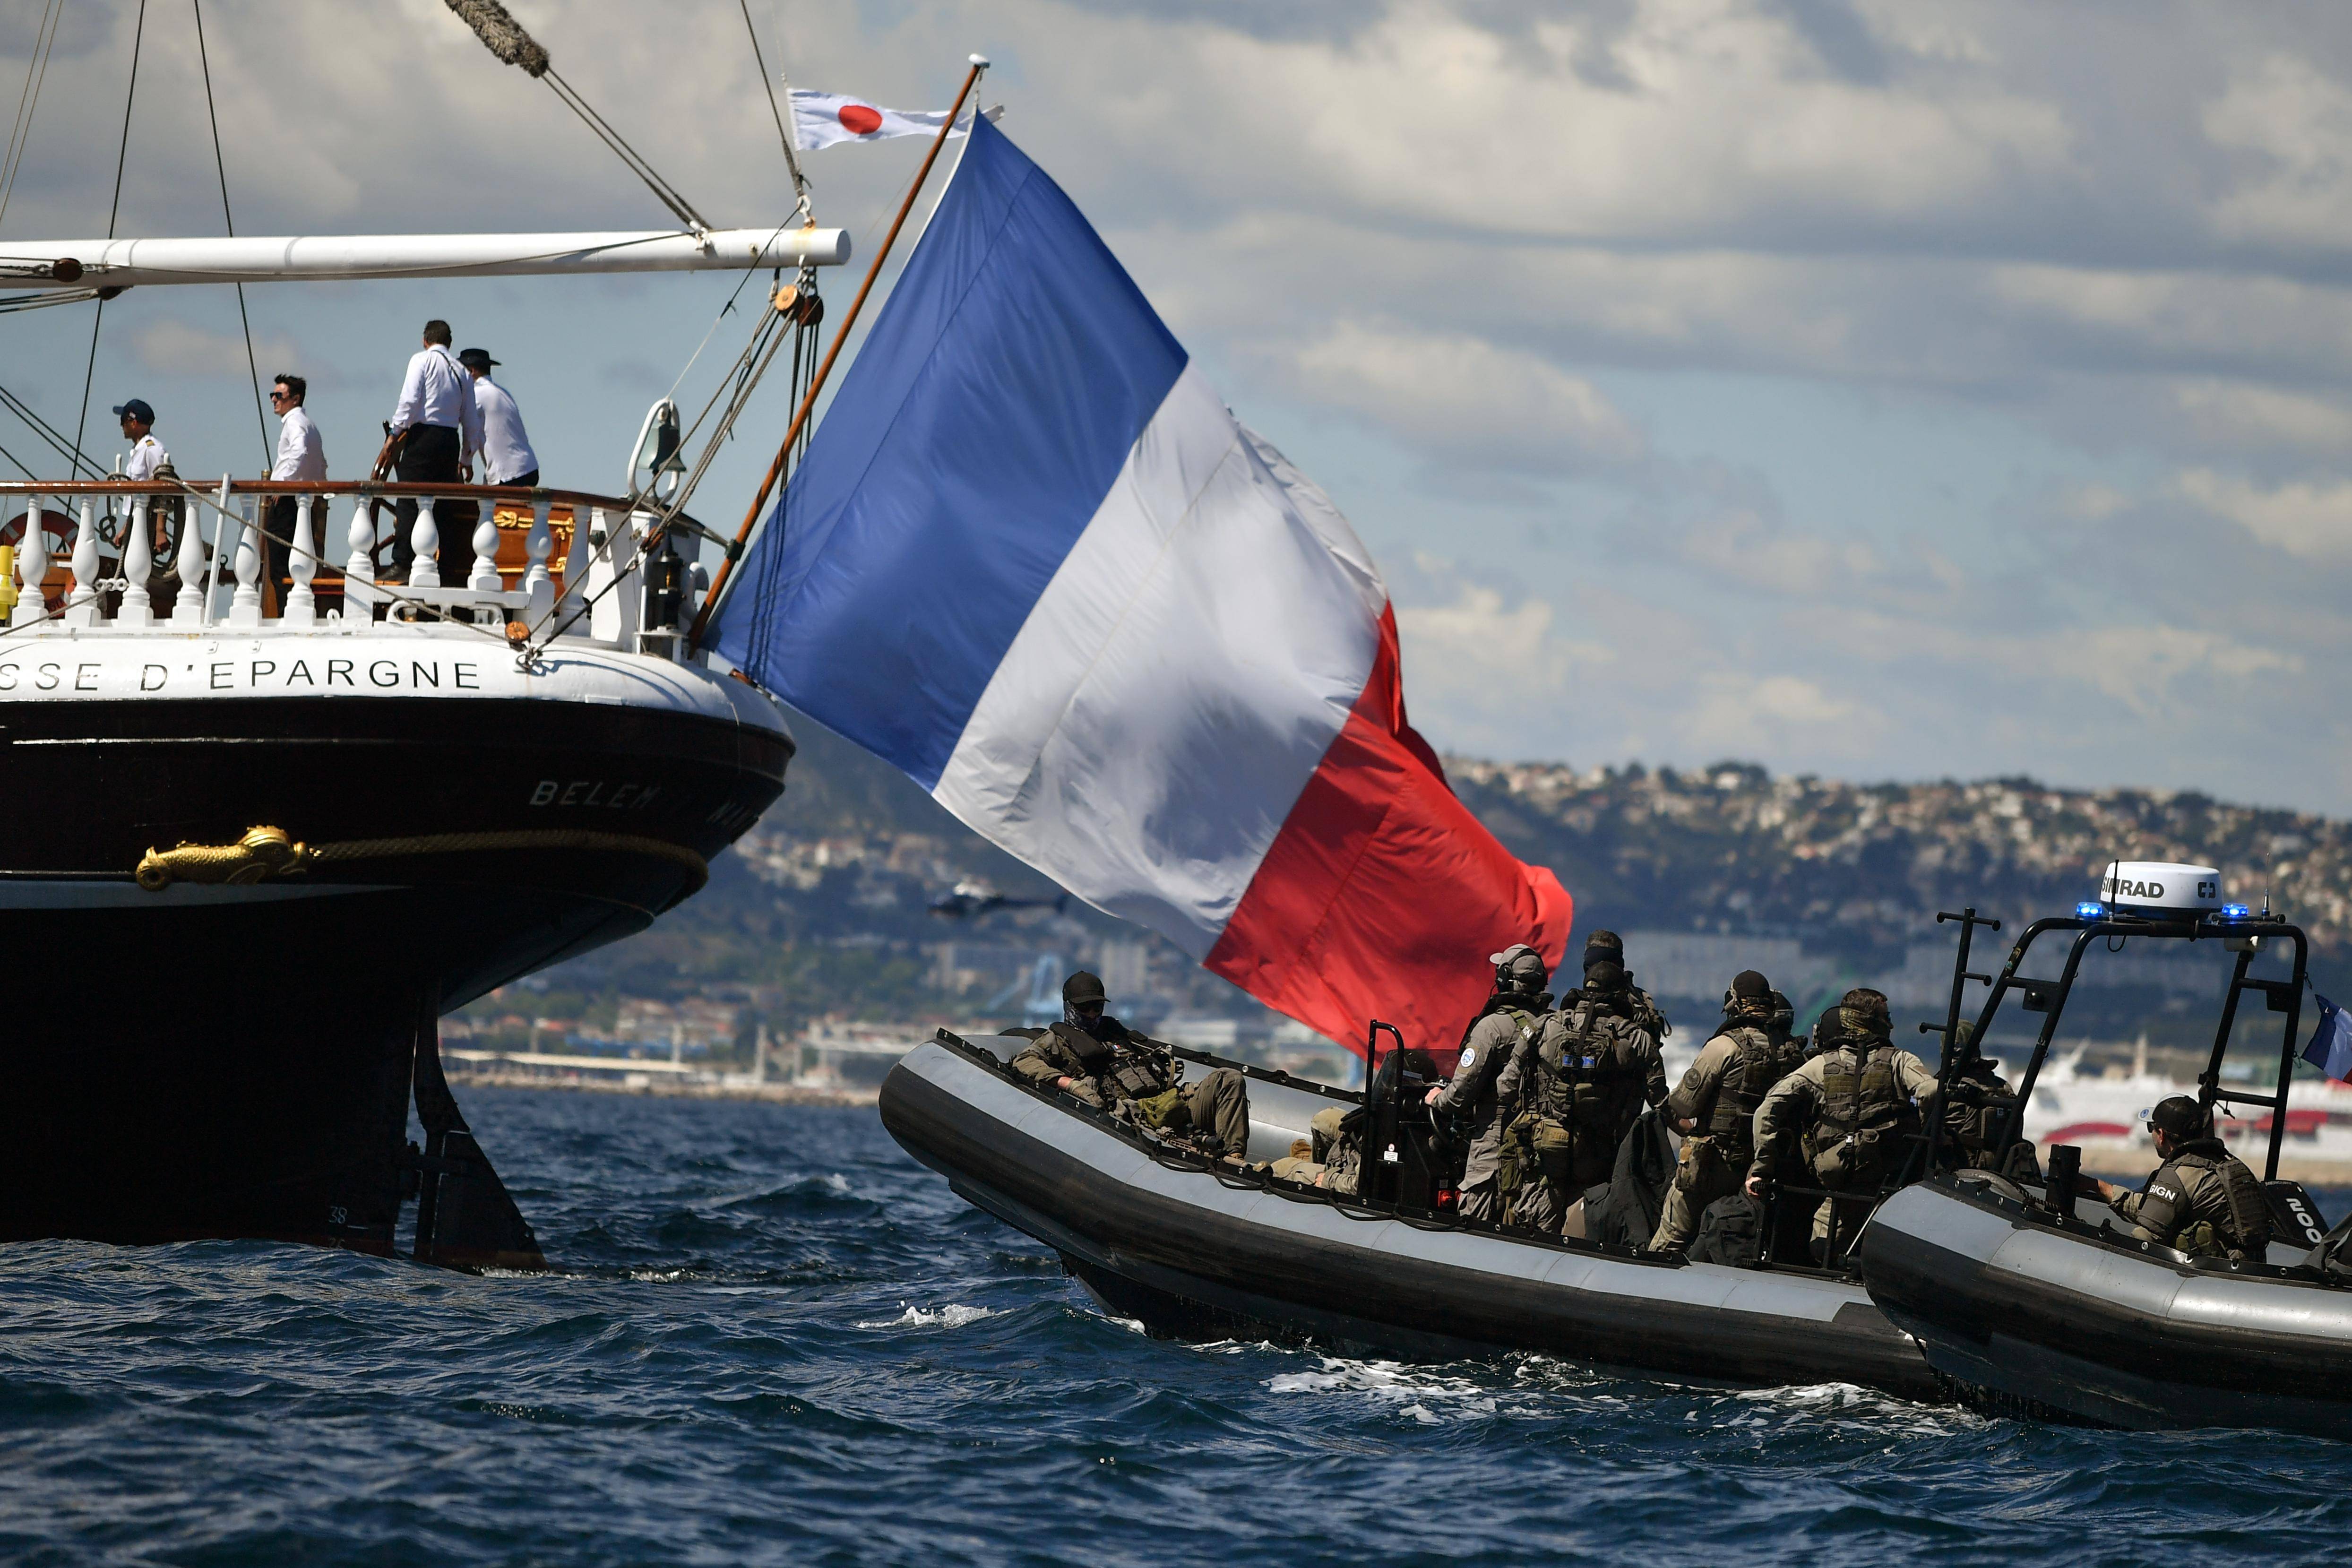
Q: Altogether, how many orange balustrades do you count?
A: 0